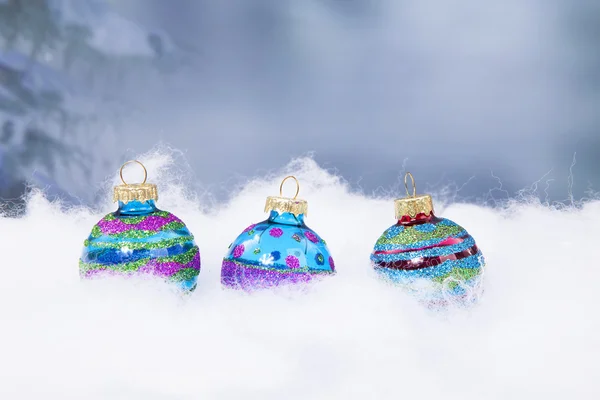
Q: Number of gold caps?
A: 3